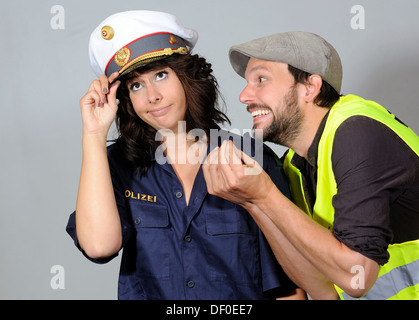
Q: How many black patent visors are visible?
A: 1